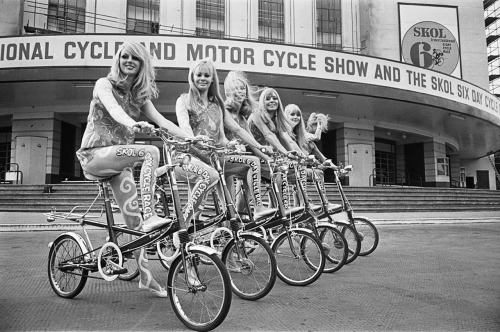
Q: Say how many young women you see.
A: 6